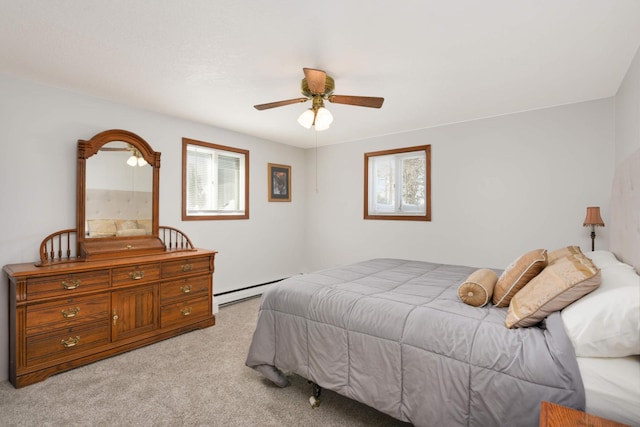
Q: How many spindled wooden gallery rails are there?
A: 2